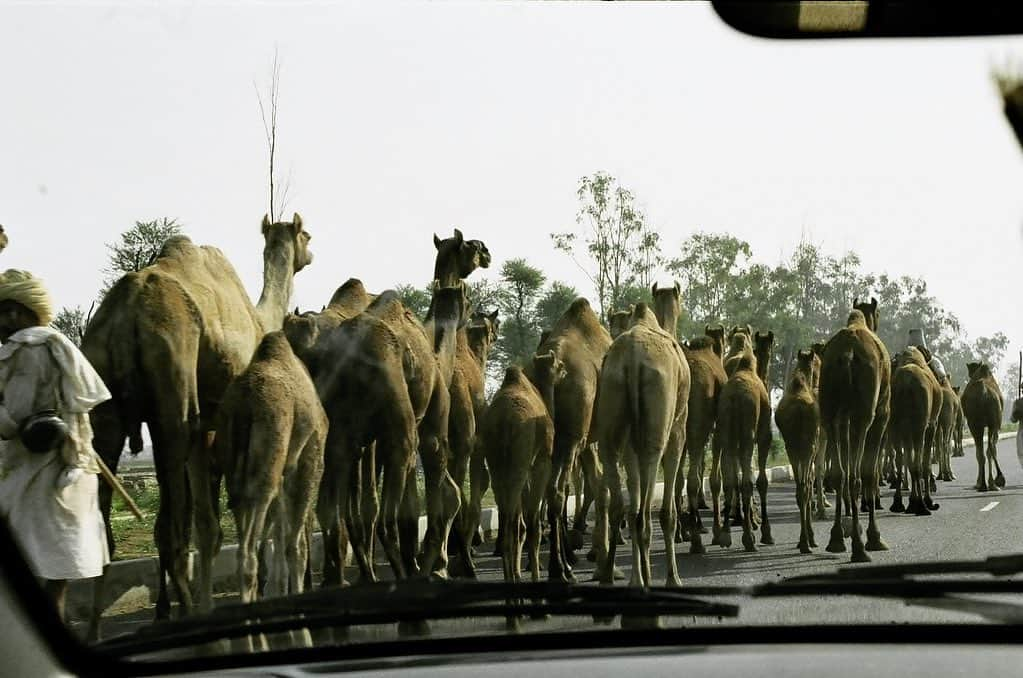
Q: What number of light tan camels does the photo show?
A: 2